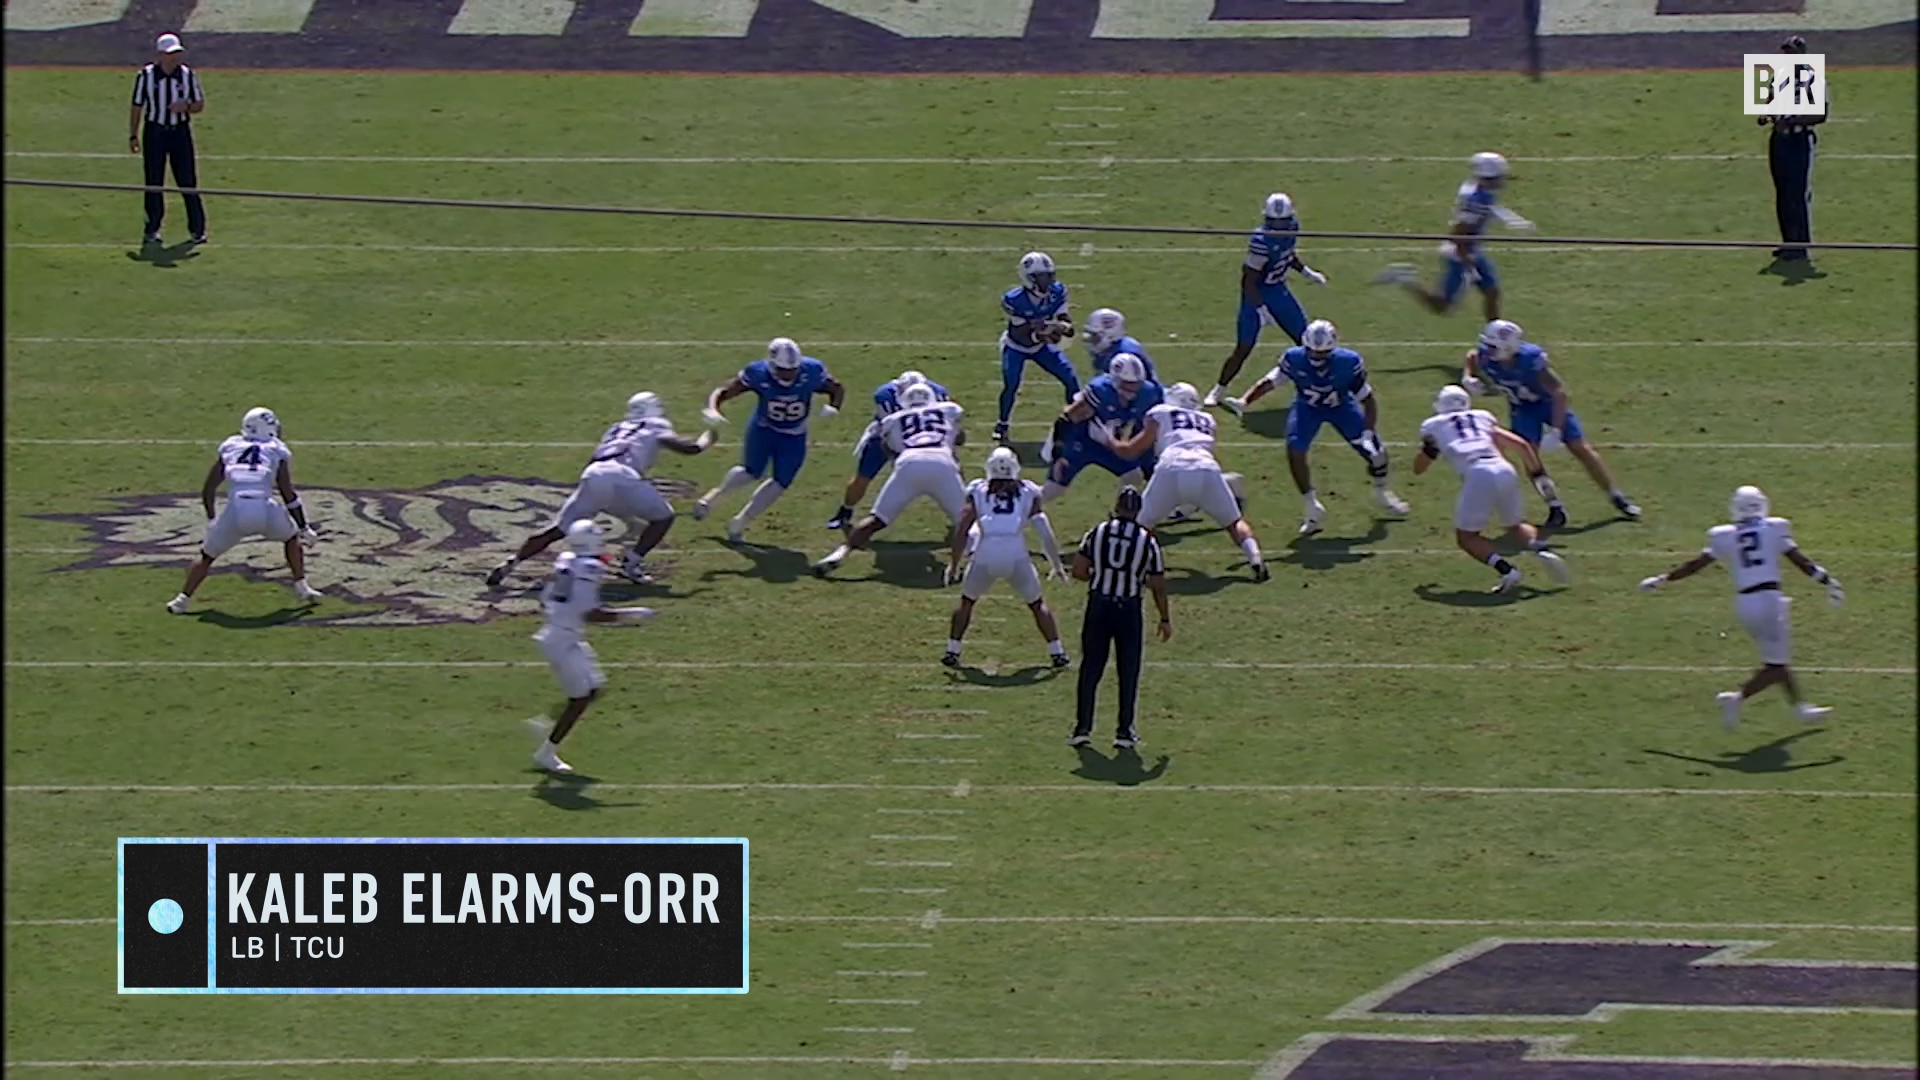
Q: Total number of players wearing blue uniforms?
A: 9